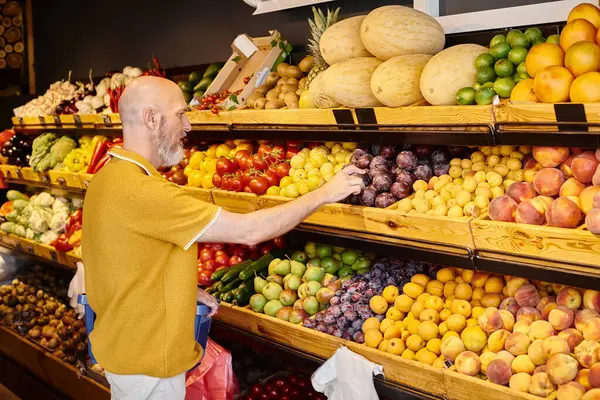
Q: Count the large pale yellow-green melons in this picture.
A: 5